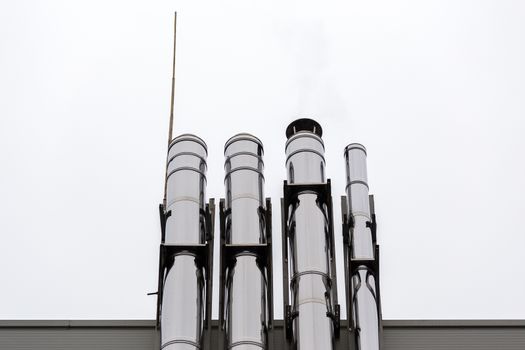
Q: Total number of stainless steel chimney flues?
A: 4